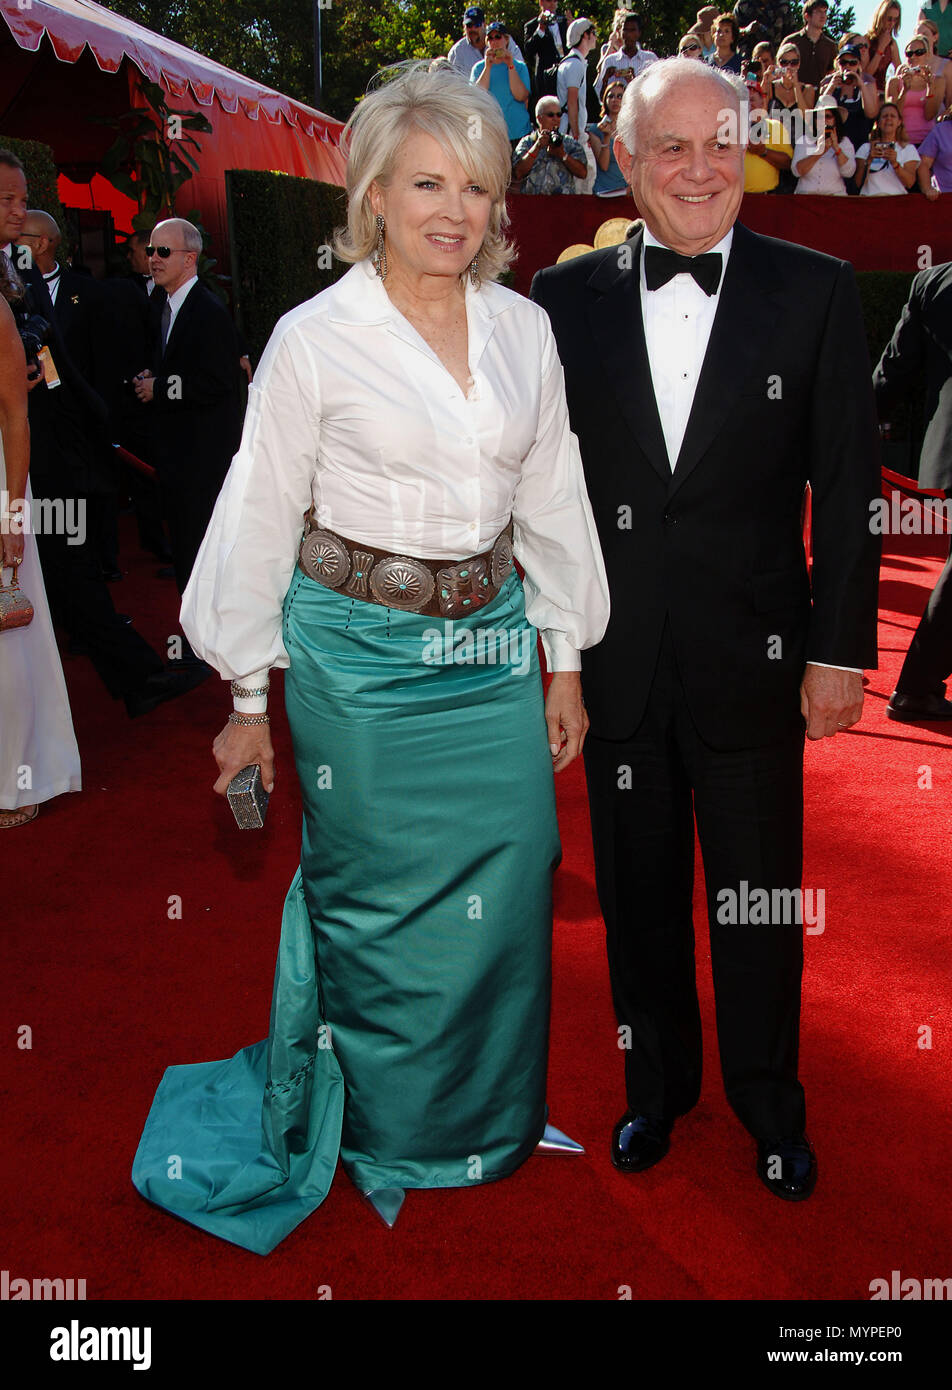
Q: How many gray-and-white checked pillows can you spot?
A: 0